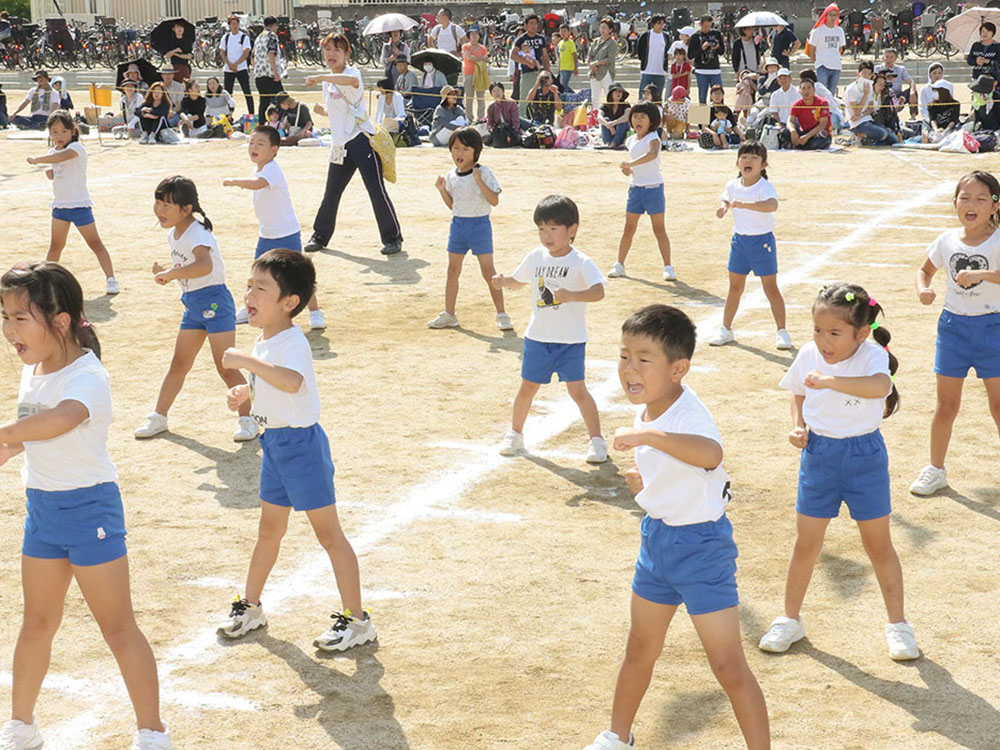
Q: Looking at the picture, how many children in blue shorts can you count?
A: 12